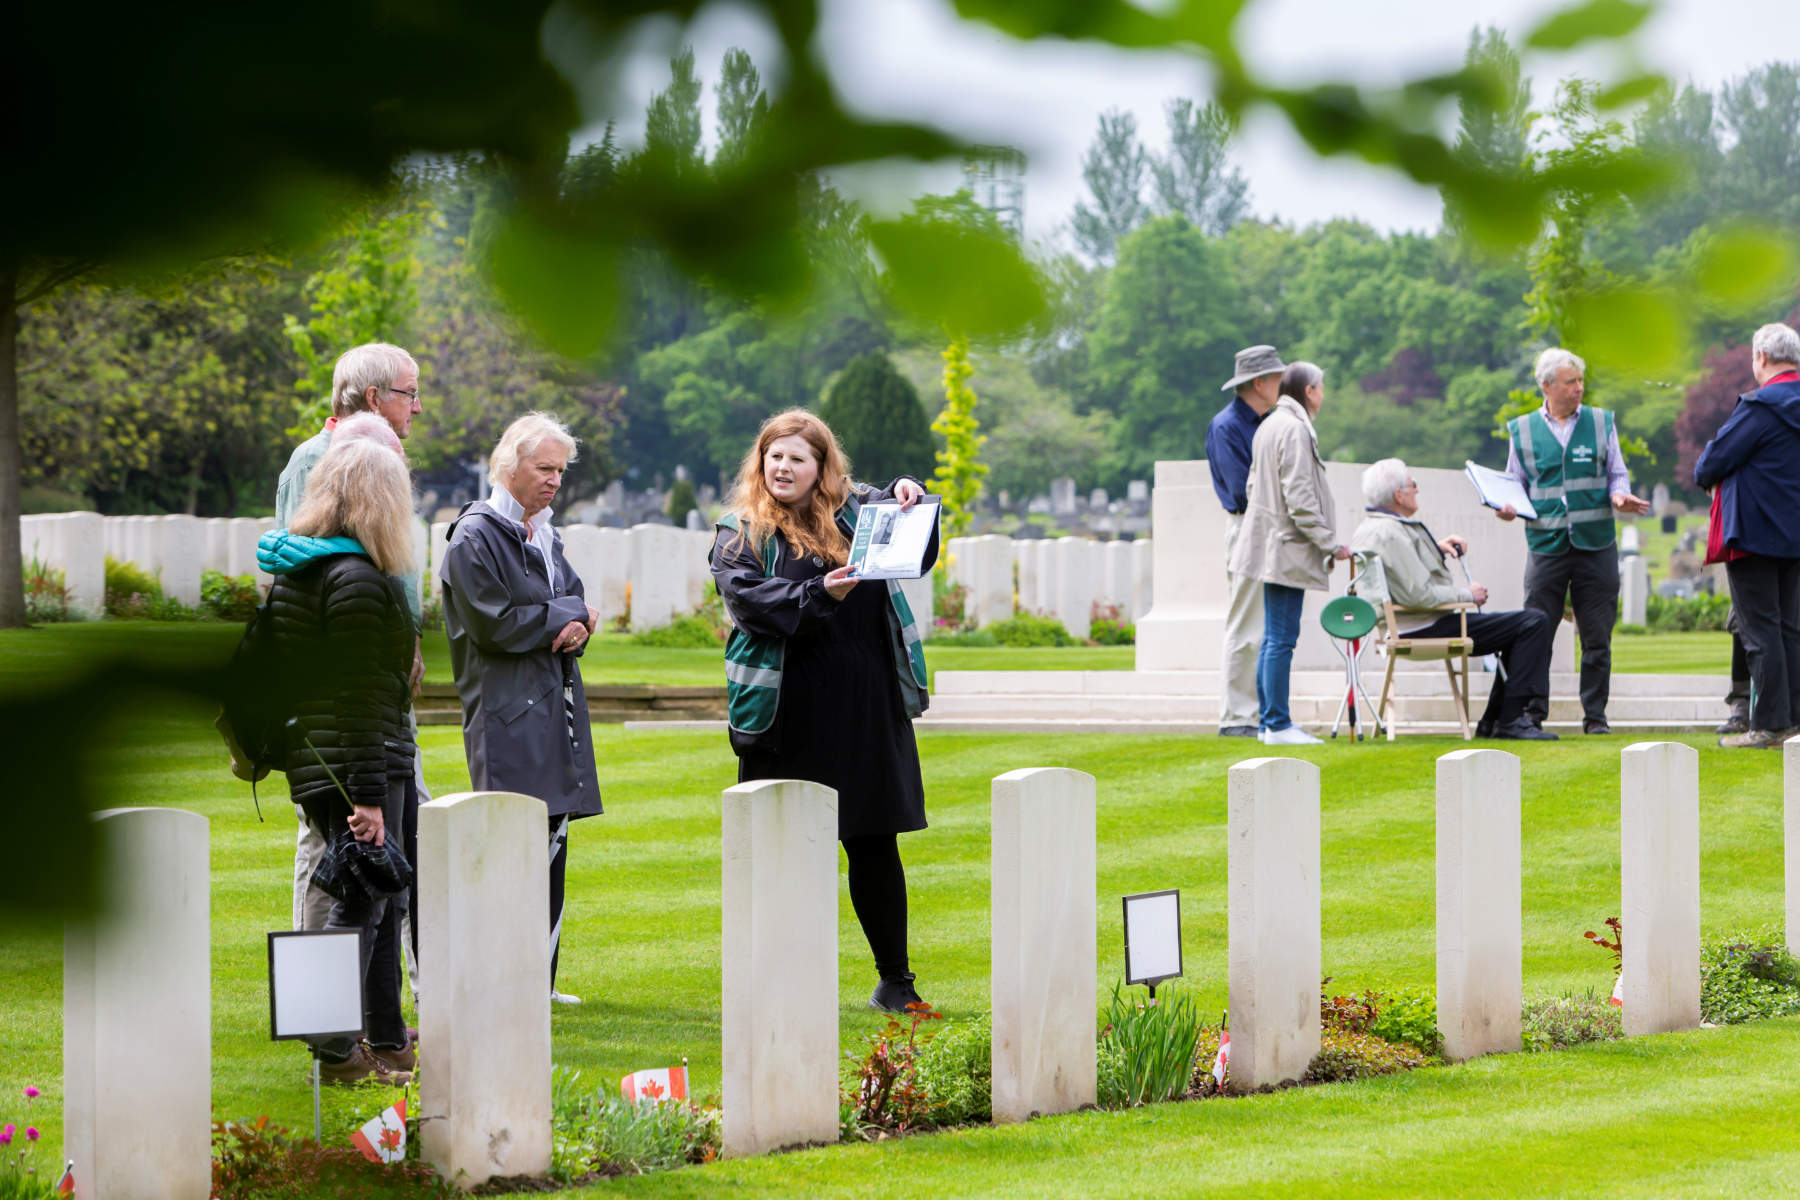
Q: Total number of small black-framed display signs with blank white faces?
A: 2